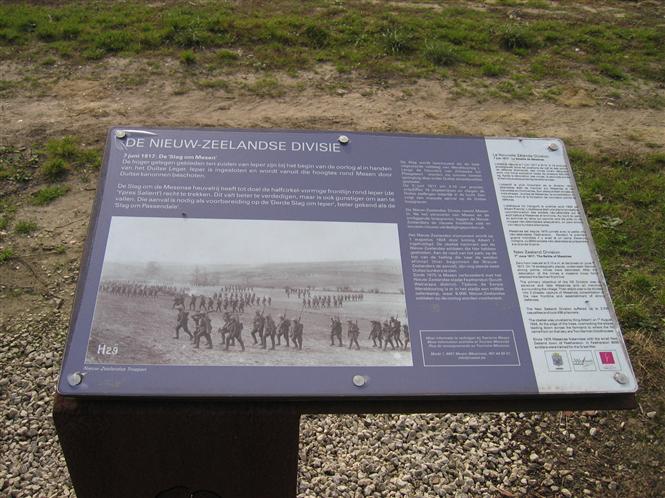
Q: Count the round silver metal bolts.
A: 6